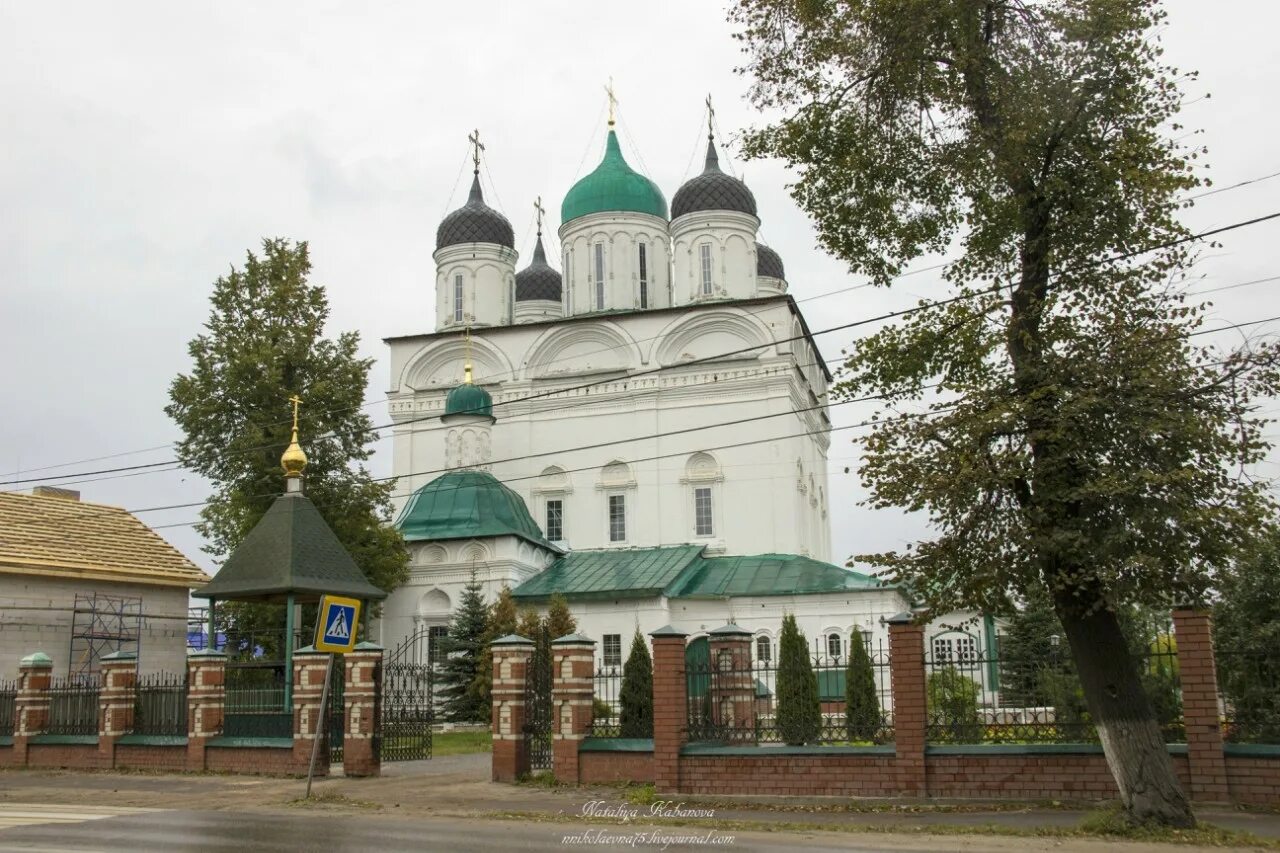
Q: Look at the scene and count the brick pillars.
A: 11